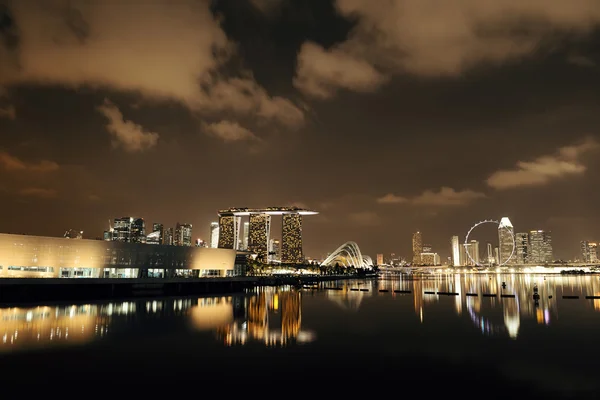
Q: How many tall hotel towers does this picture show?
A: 3